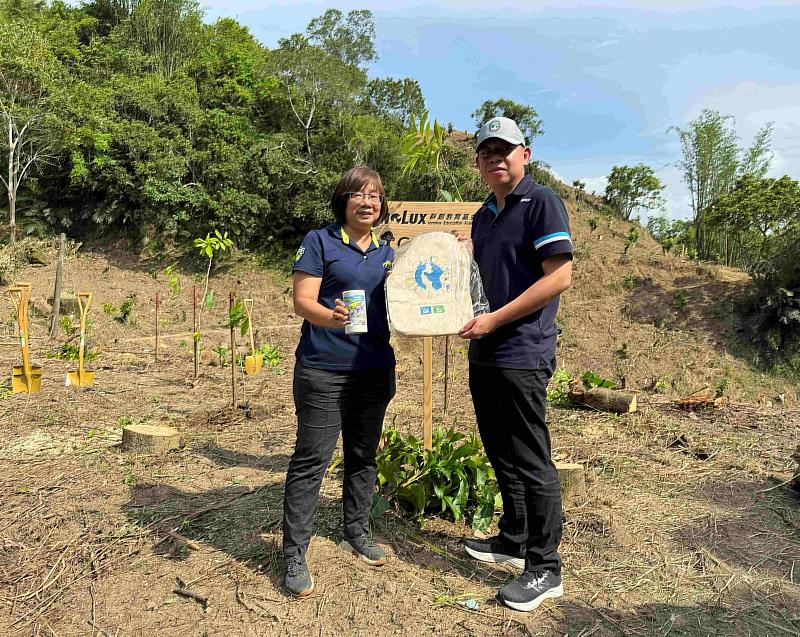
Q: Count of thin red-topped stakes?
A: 3